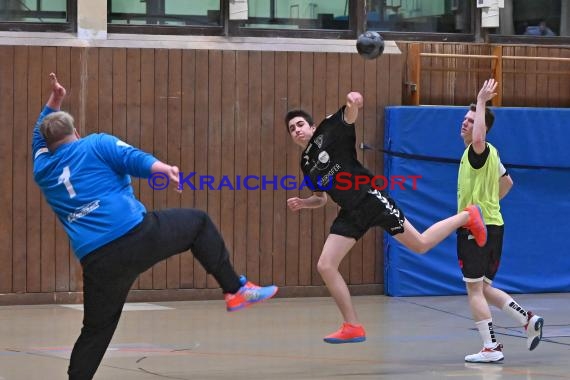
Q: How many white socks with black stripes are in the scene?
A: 2